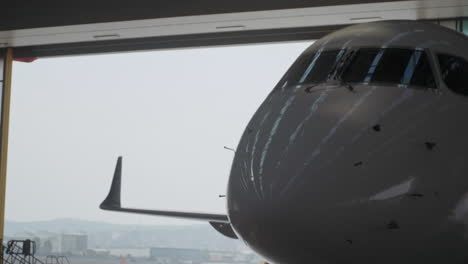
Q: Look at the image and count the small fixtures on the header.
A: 3